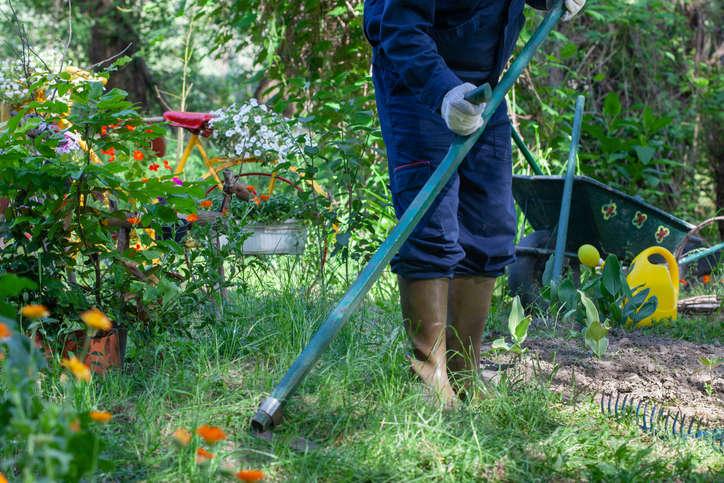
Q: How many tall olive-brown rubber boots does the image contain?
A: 2